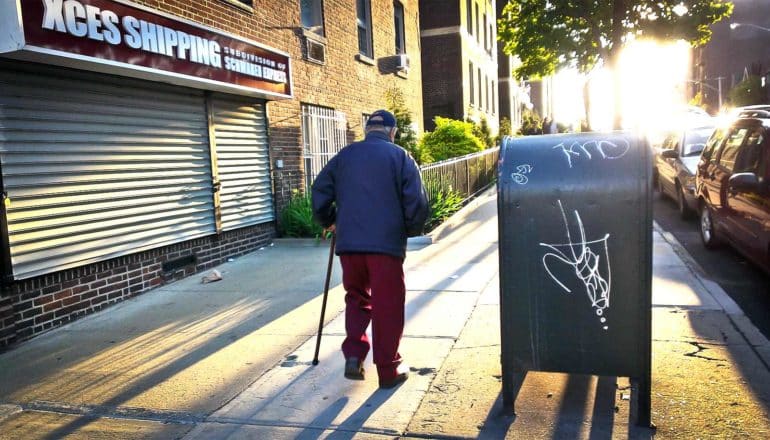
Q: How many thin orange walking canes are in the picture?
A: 0